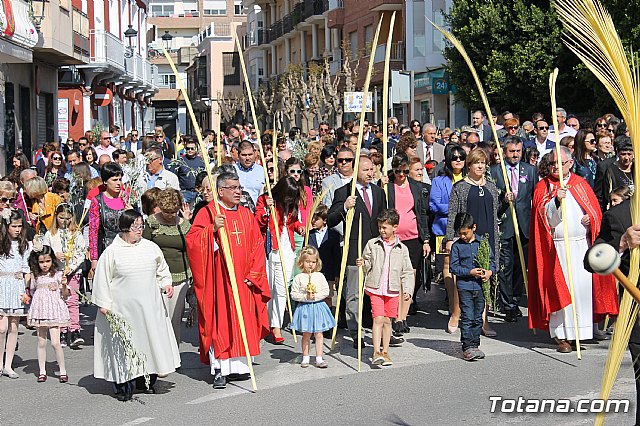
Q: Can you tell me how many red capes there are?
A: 2